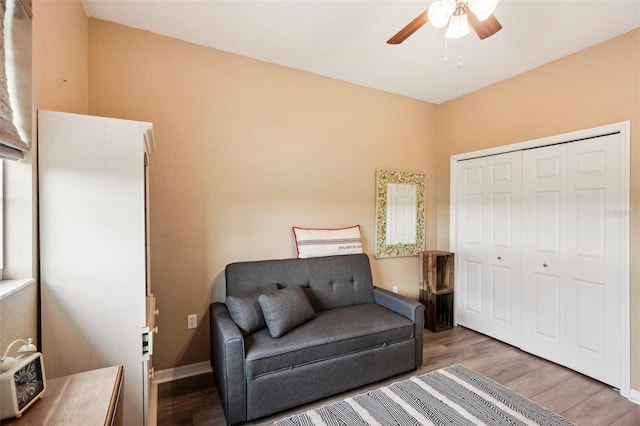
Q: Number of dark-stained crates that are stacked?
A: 2